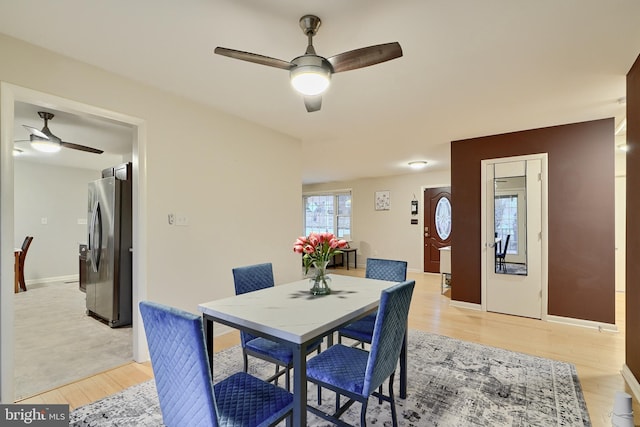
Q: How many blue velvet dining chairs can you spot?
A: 4